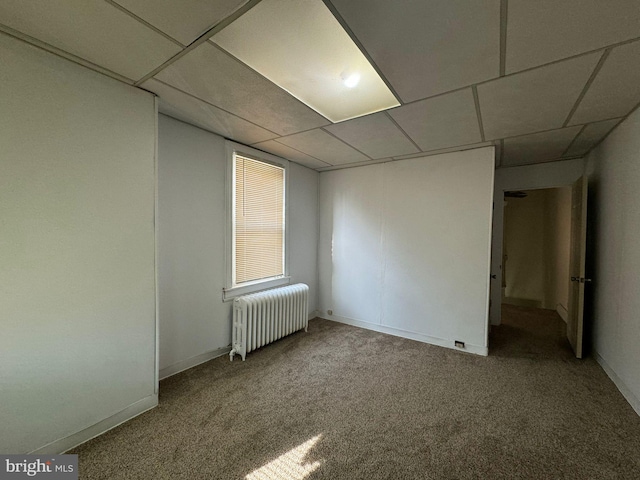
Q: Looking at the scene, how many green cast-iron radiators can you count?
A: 0